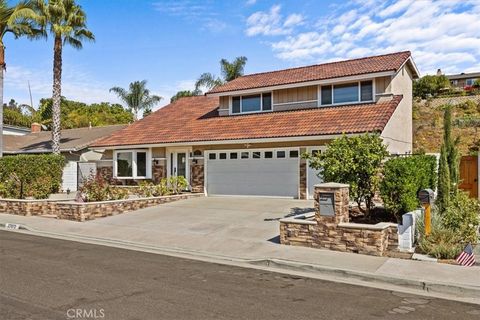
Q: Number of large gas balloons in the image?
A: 0